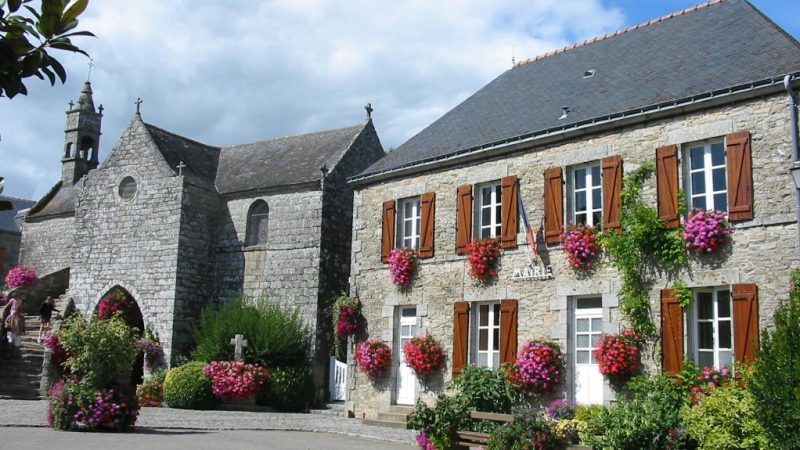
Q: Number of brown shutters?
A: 12